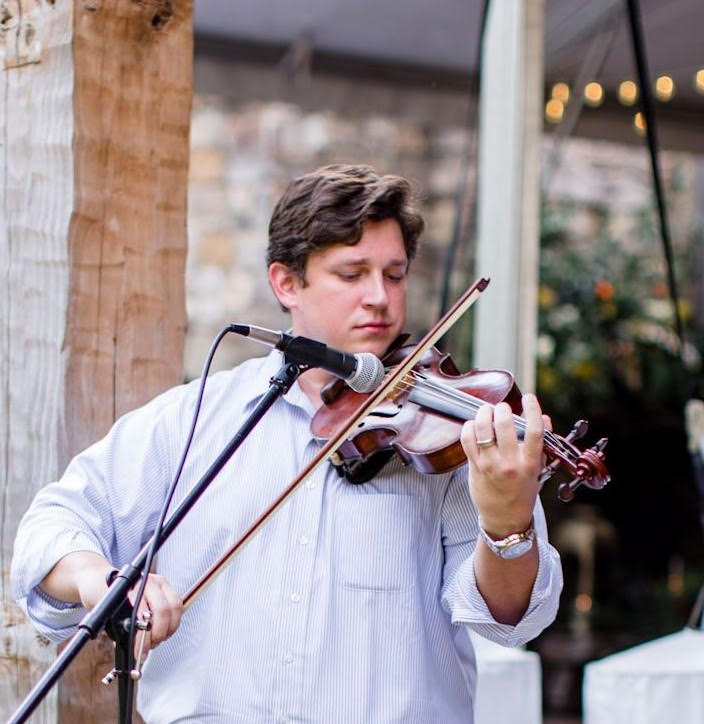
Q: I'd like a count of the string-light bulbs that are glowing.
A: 7